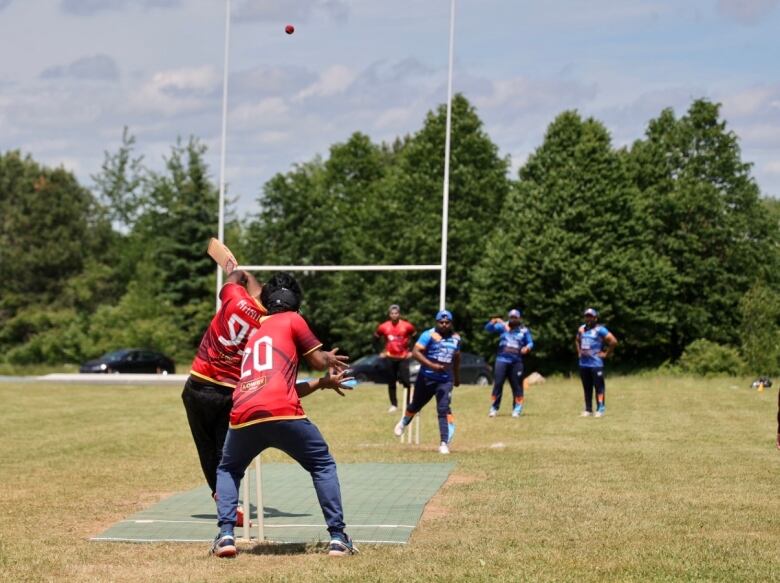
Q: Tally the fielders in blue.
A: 3